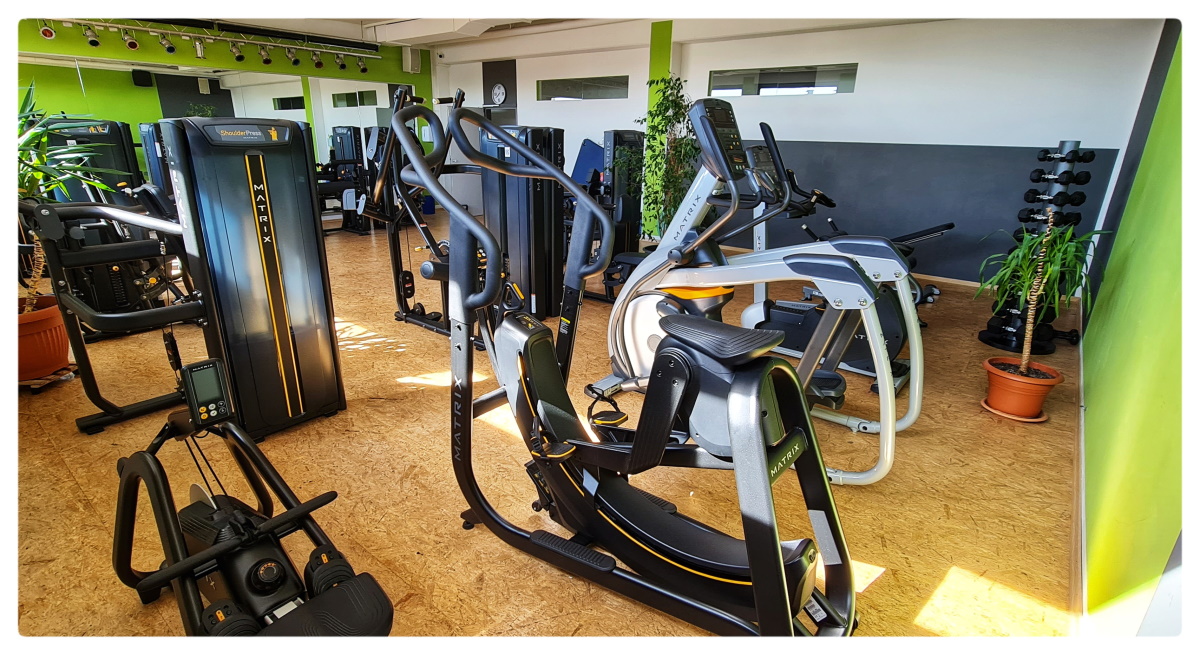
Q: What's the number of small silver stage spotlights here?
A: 11